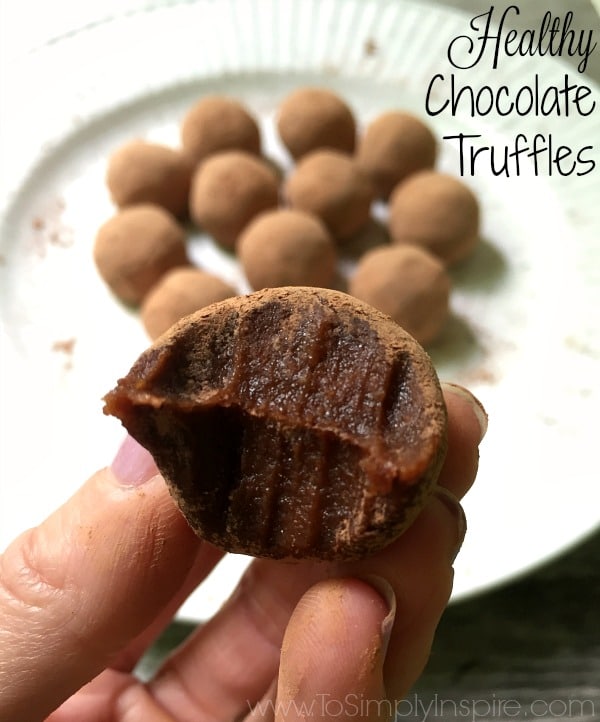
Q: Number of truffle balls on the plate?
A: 11